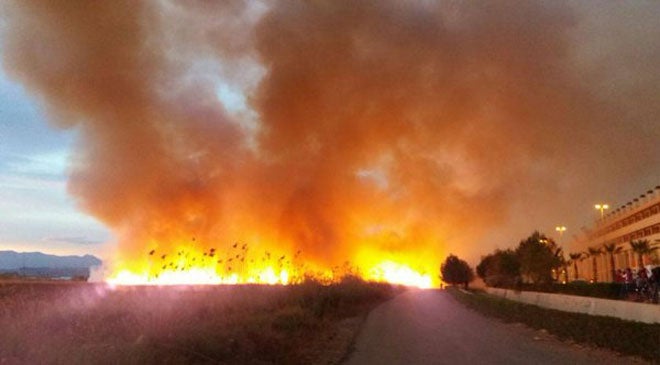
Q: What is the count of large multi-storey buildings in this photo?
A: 1